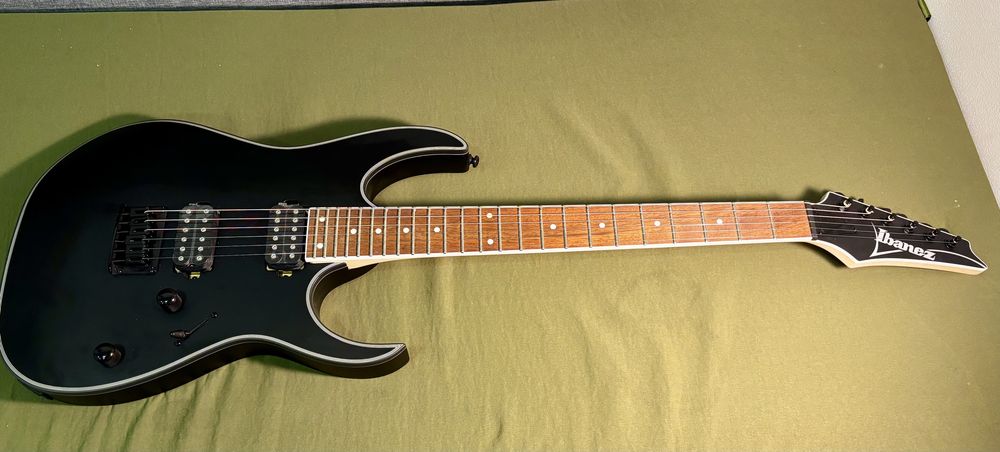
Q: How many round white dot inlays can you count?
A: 12